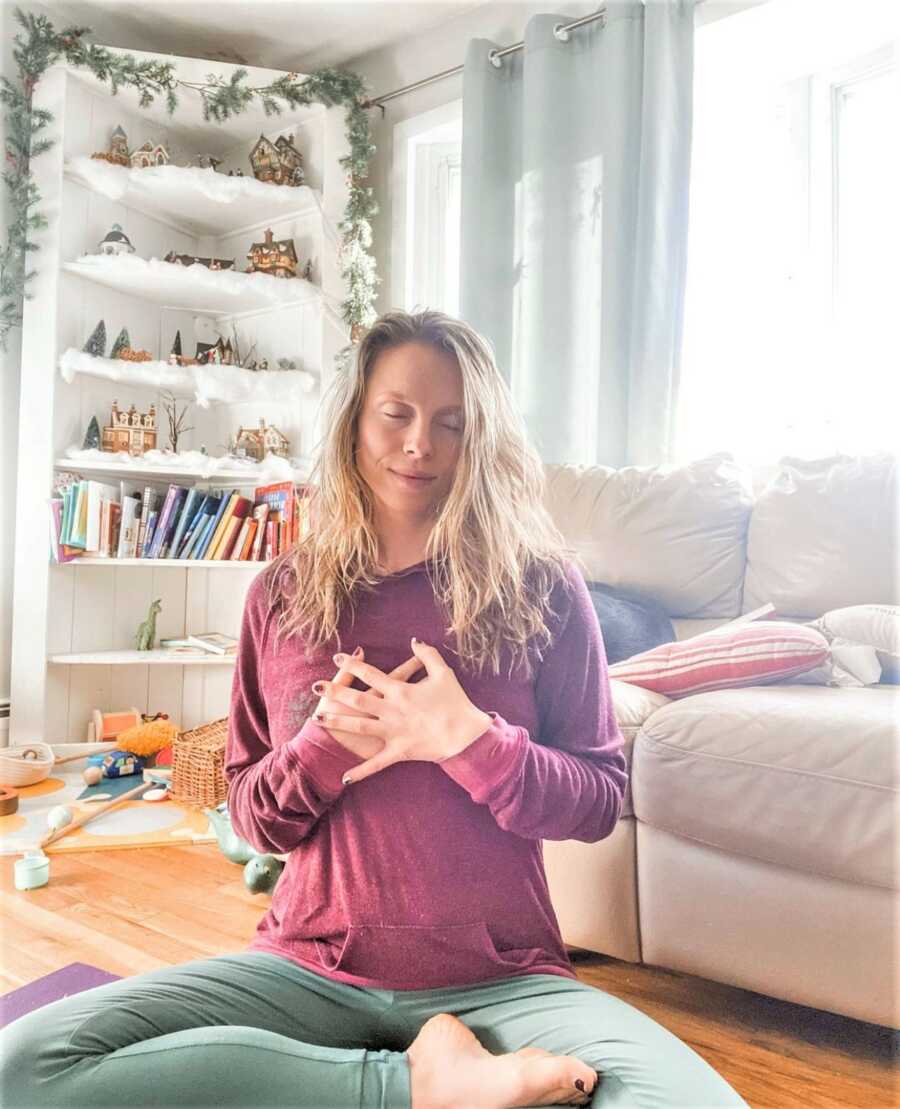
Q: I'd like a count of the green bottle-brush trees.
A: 4